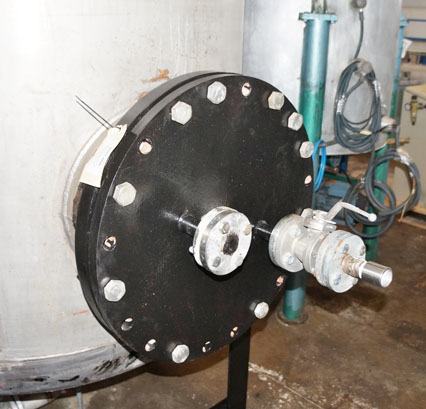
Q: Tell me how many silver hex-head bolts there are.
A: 9